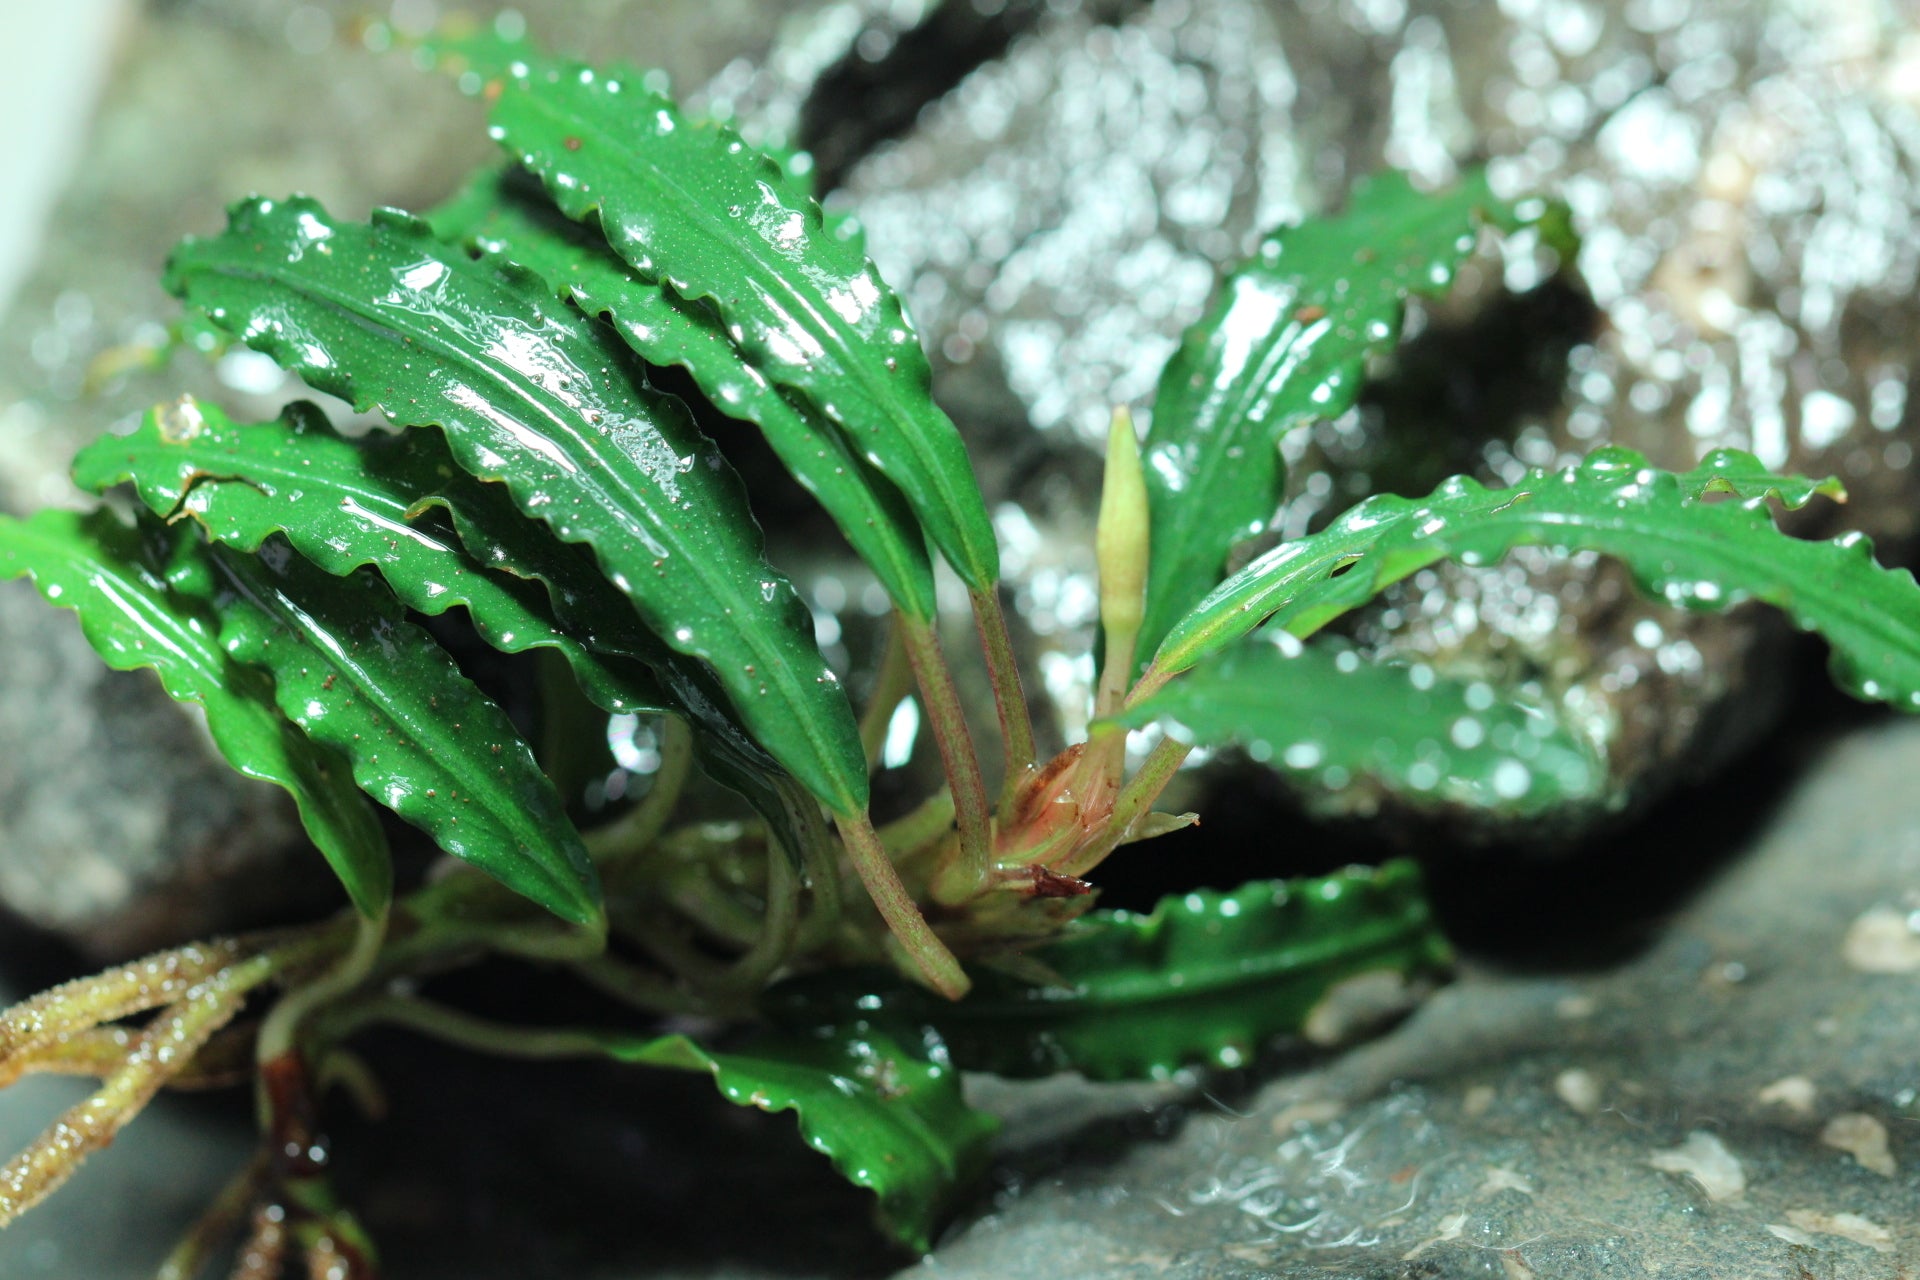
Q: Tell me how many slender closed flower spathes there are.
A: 1